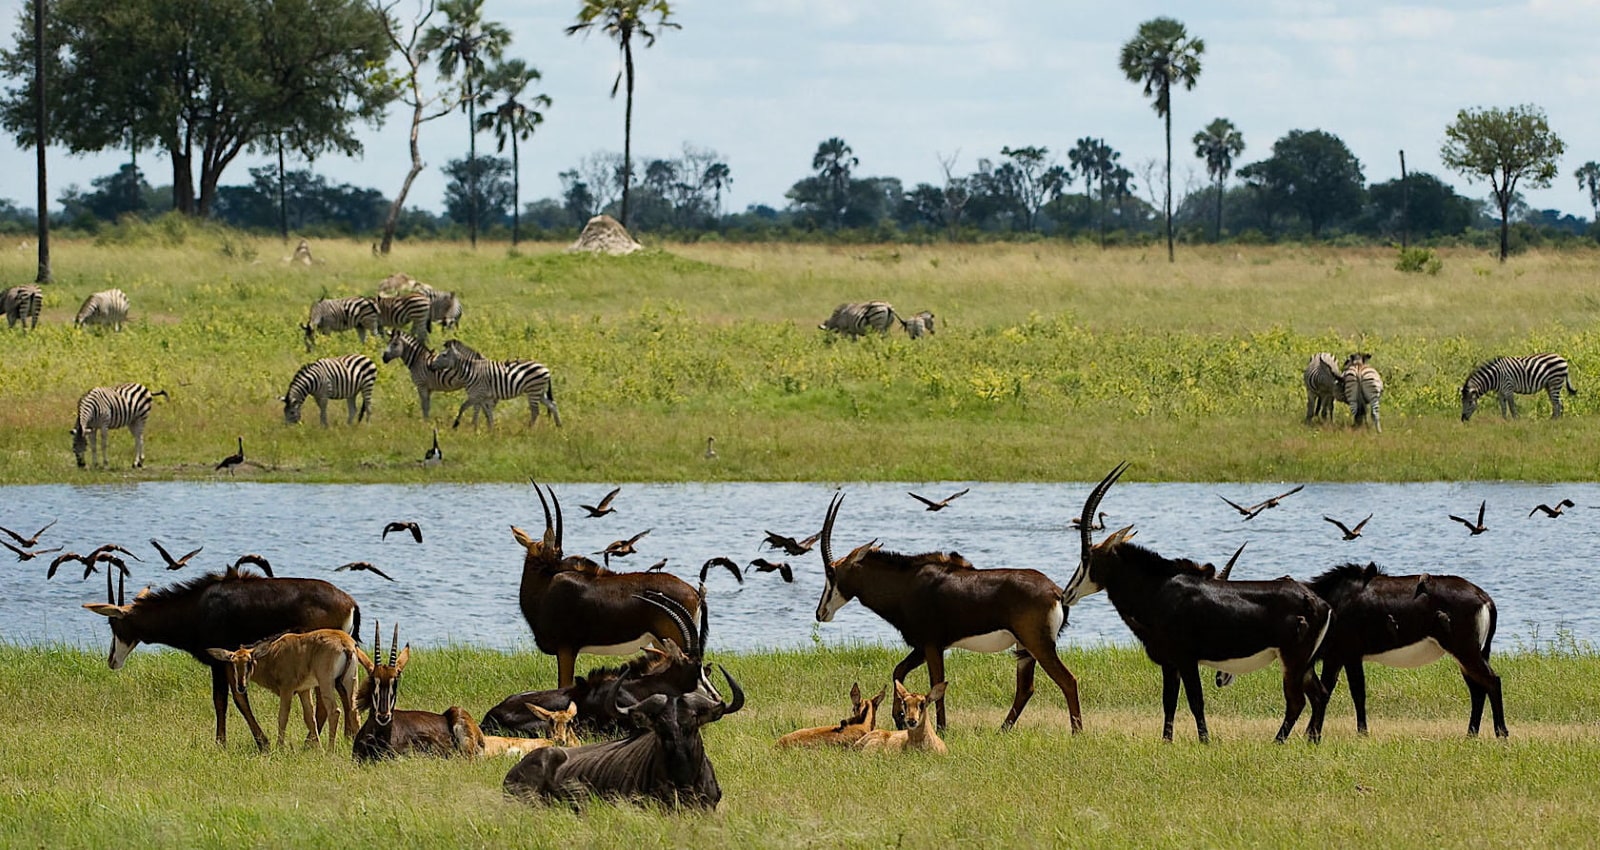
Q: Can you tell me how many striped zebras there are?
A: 14